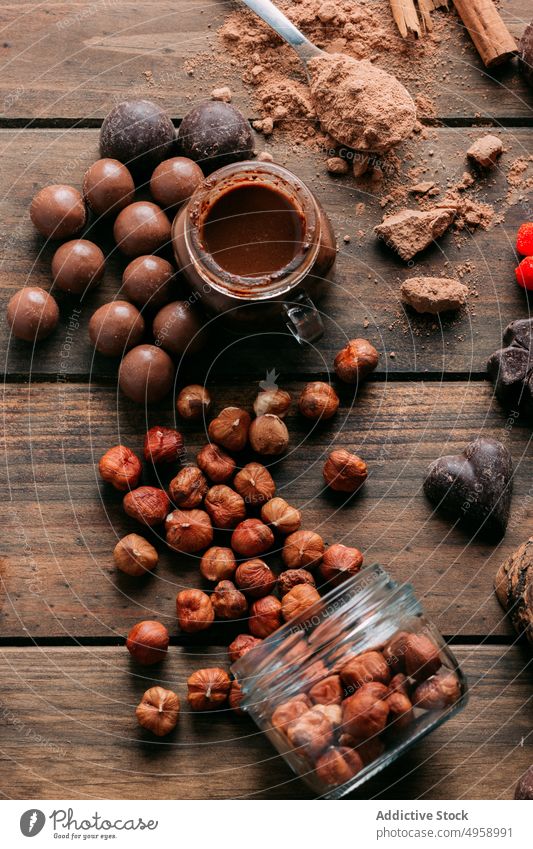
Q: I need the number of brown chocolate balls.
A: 10